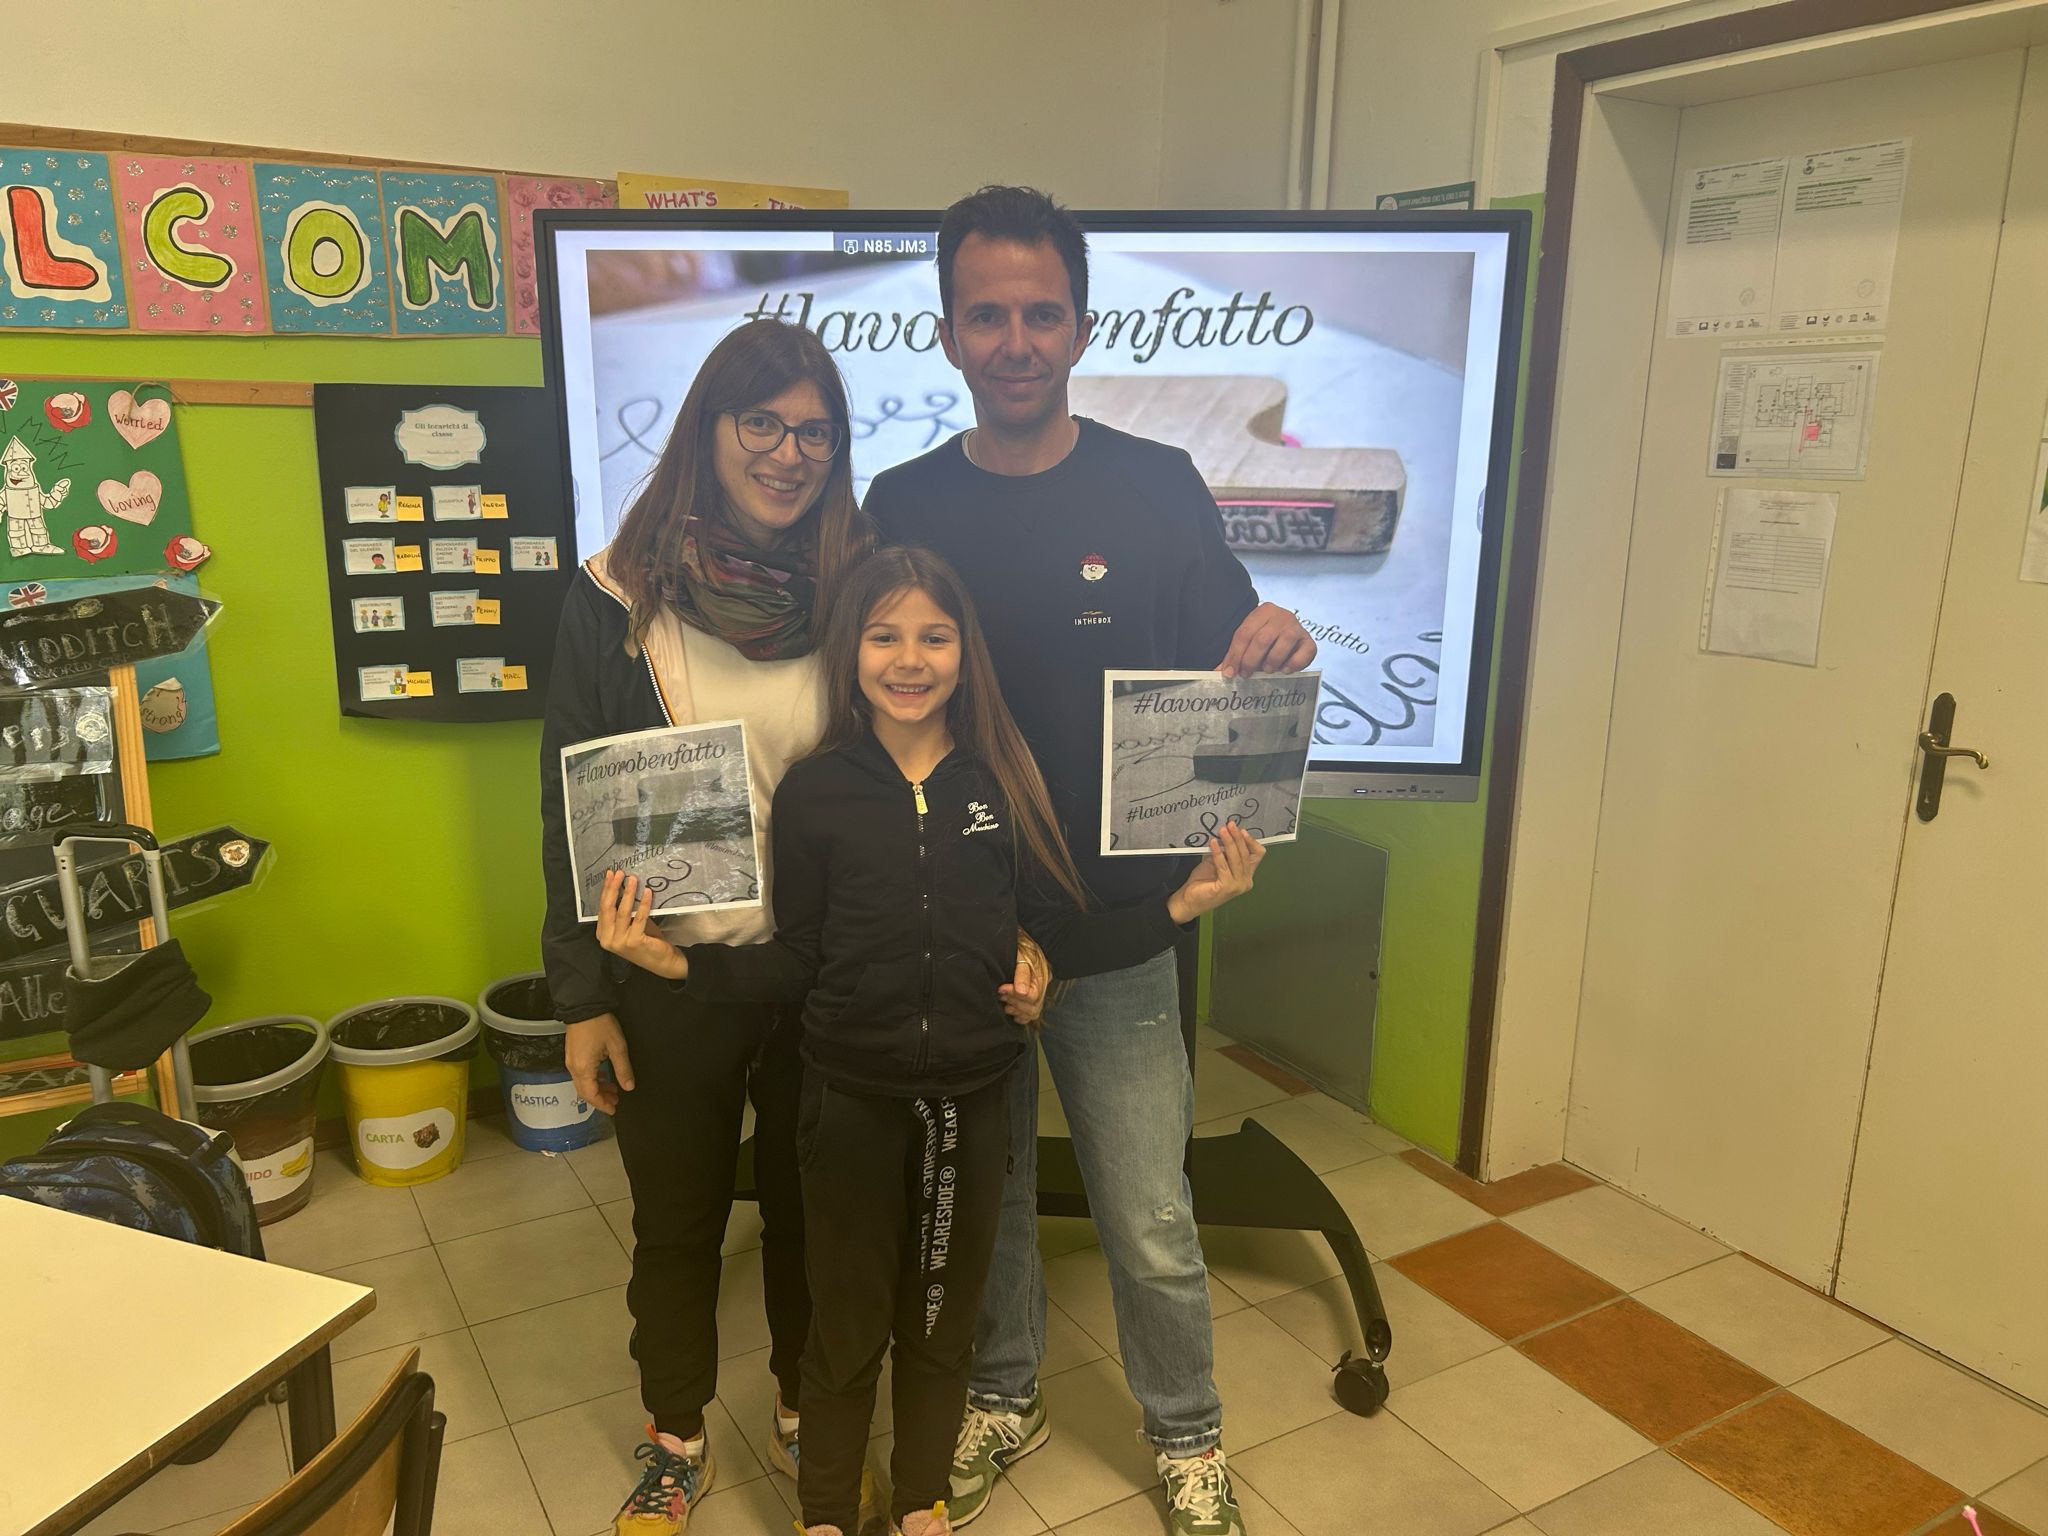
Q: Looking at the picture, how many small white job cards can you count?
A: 9